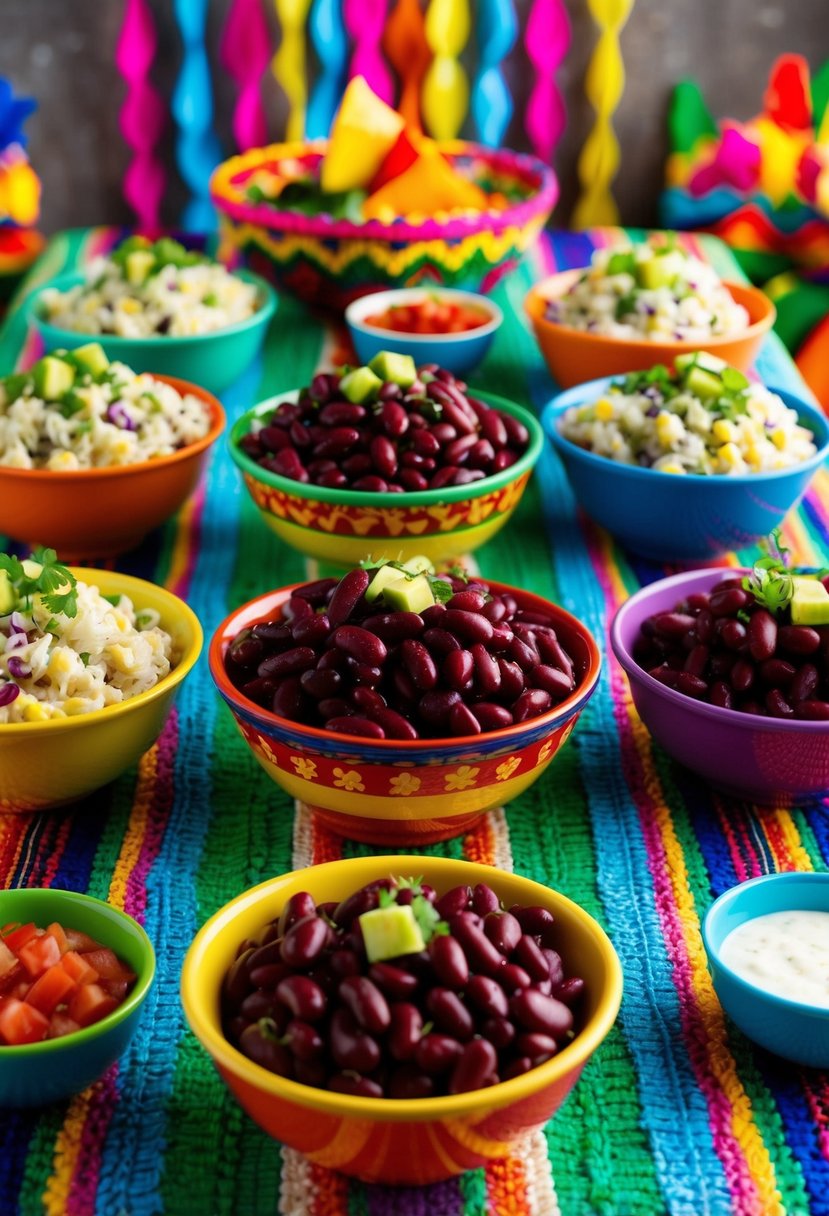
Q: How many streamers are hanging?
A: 11